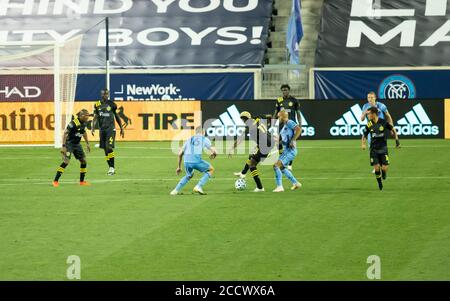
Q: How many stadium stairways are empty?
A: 1